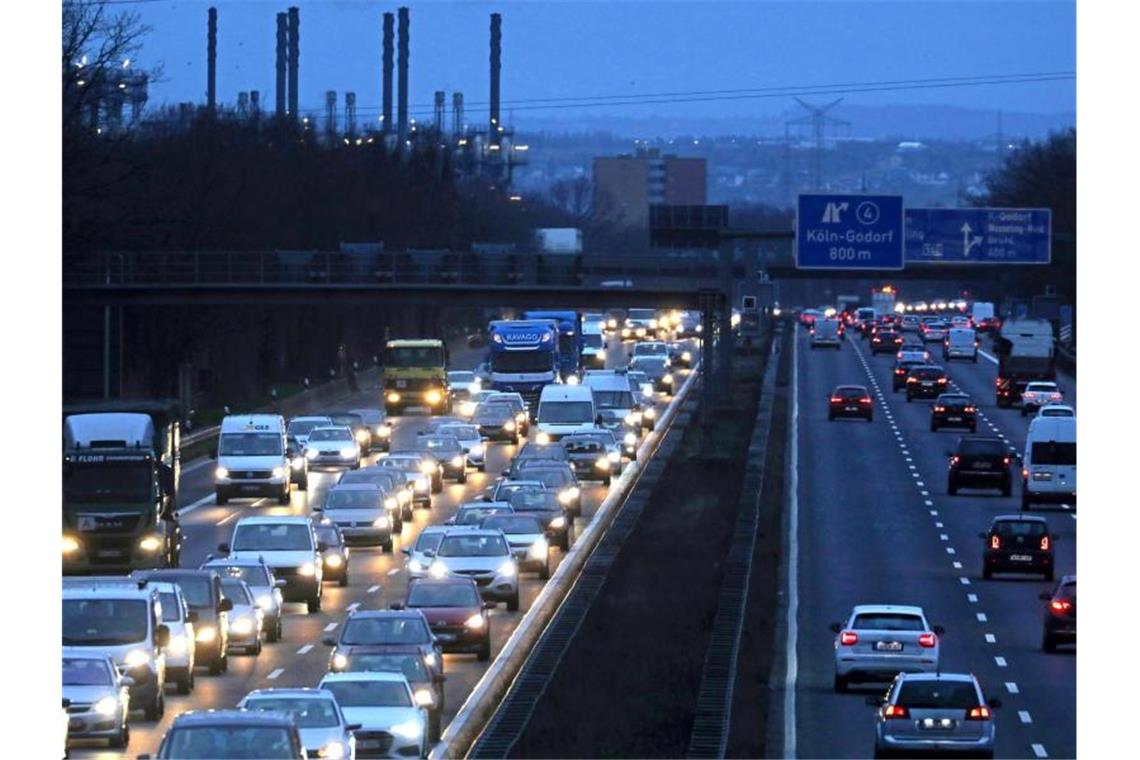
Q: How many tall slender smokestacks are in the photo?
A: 6